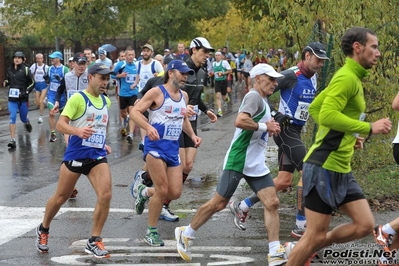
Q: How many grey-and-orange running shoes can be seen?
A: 2